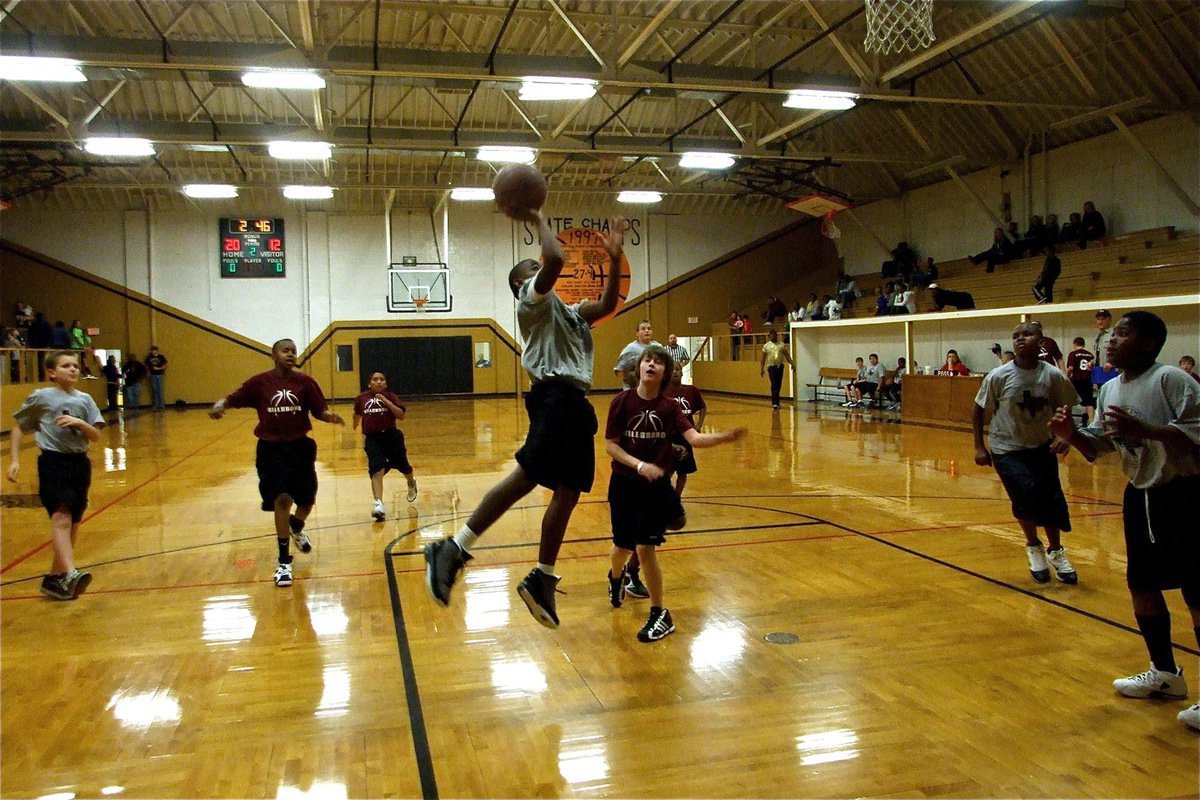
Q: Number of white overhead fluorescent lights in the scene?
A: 12